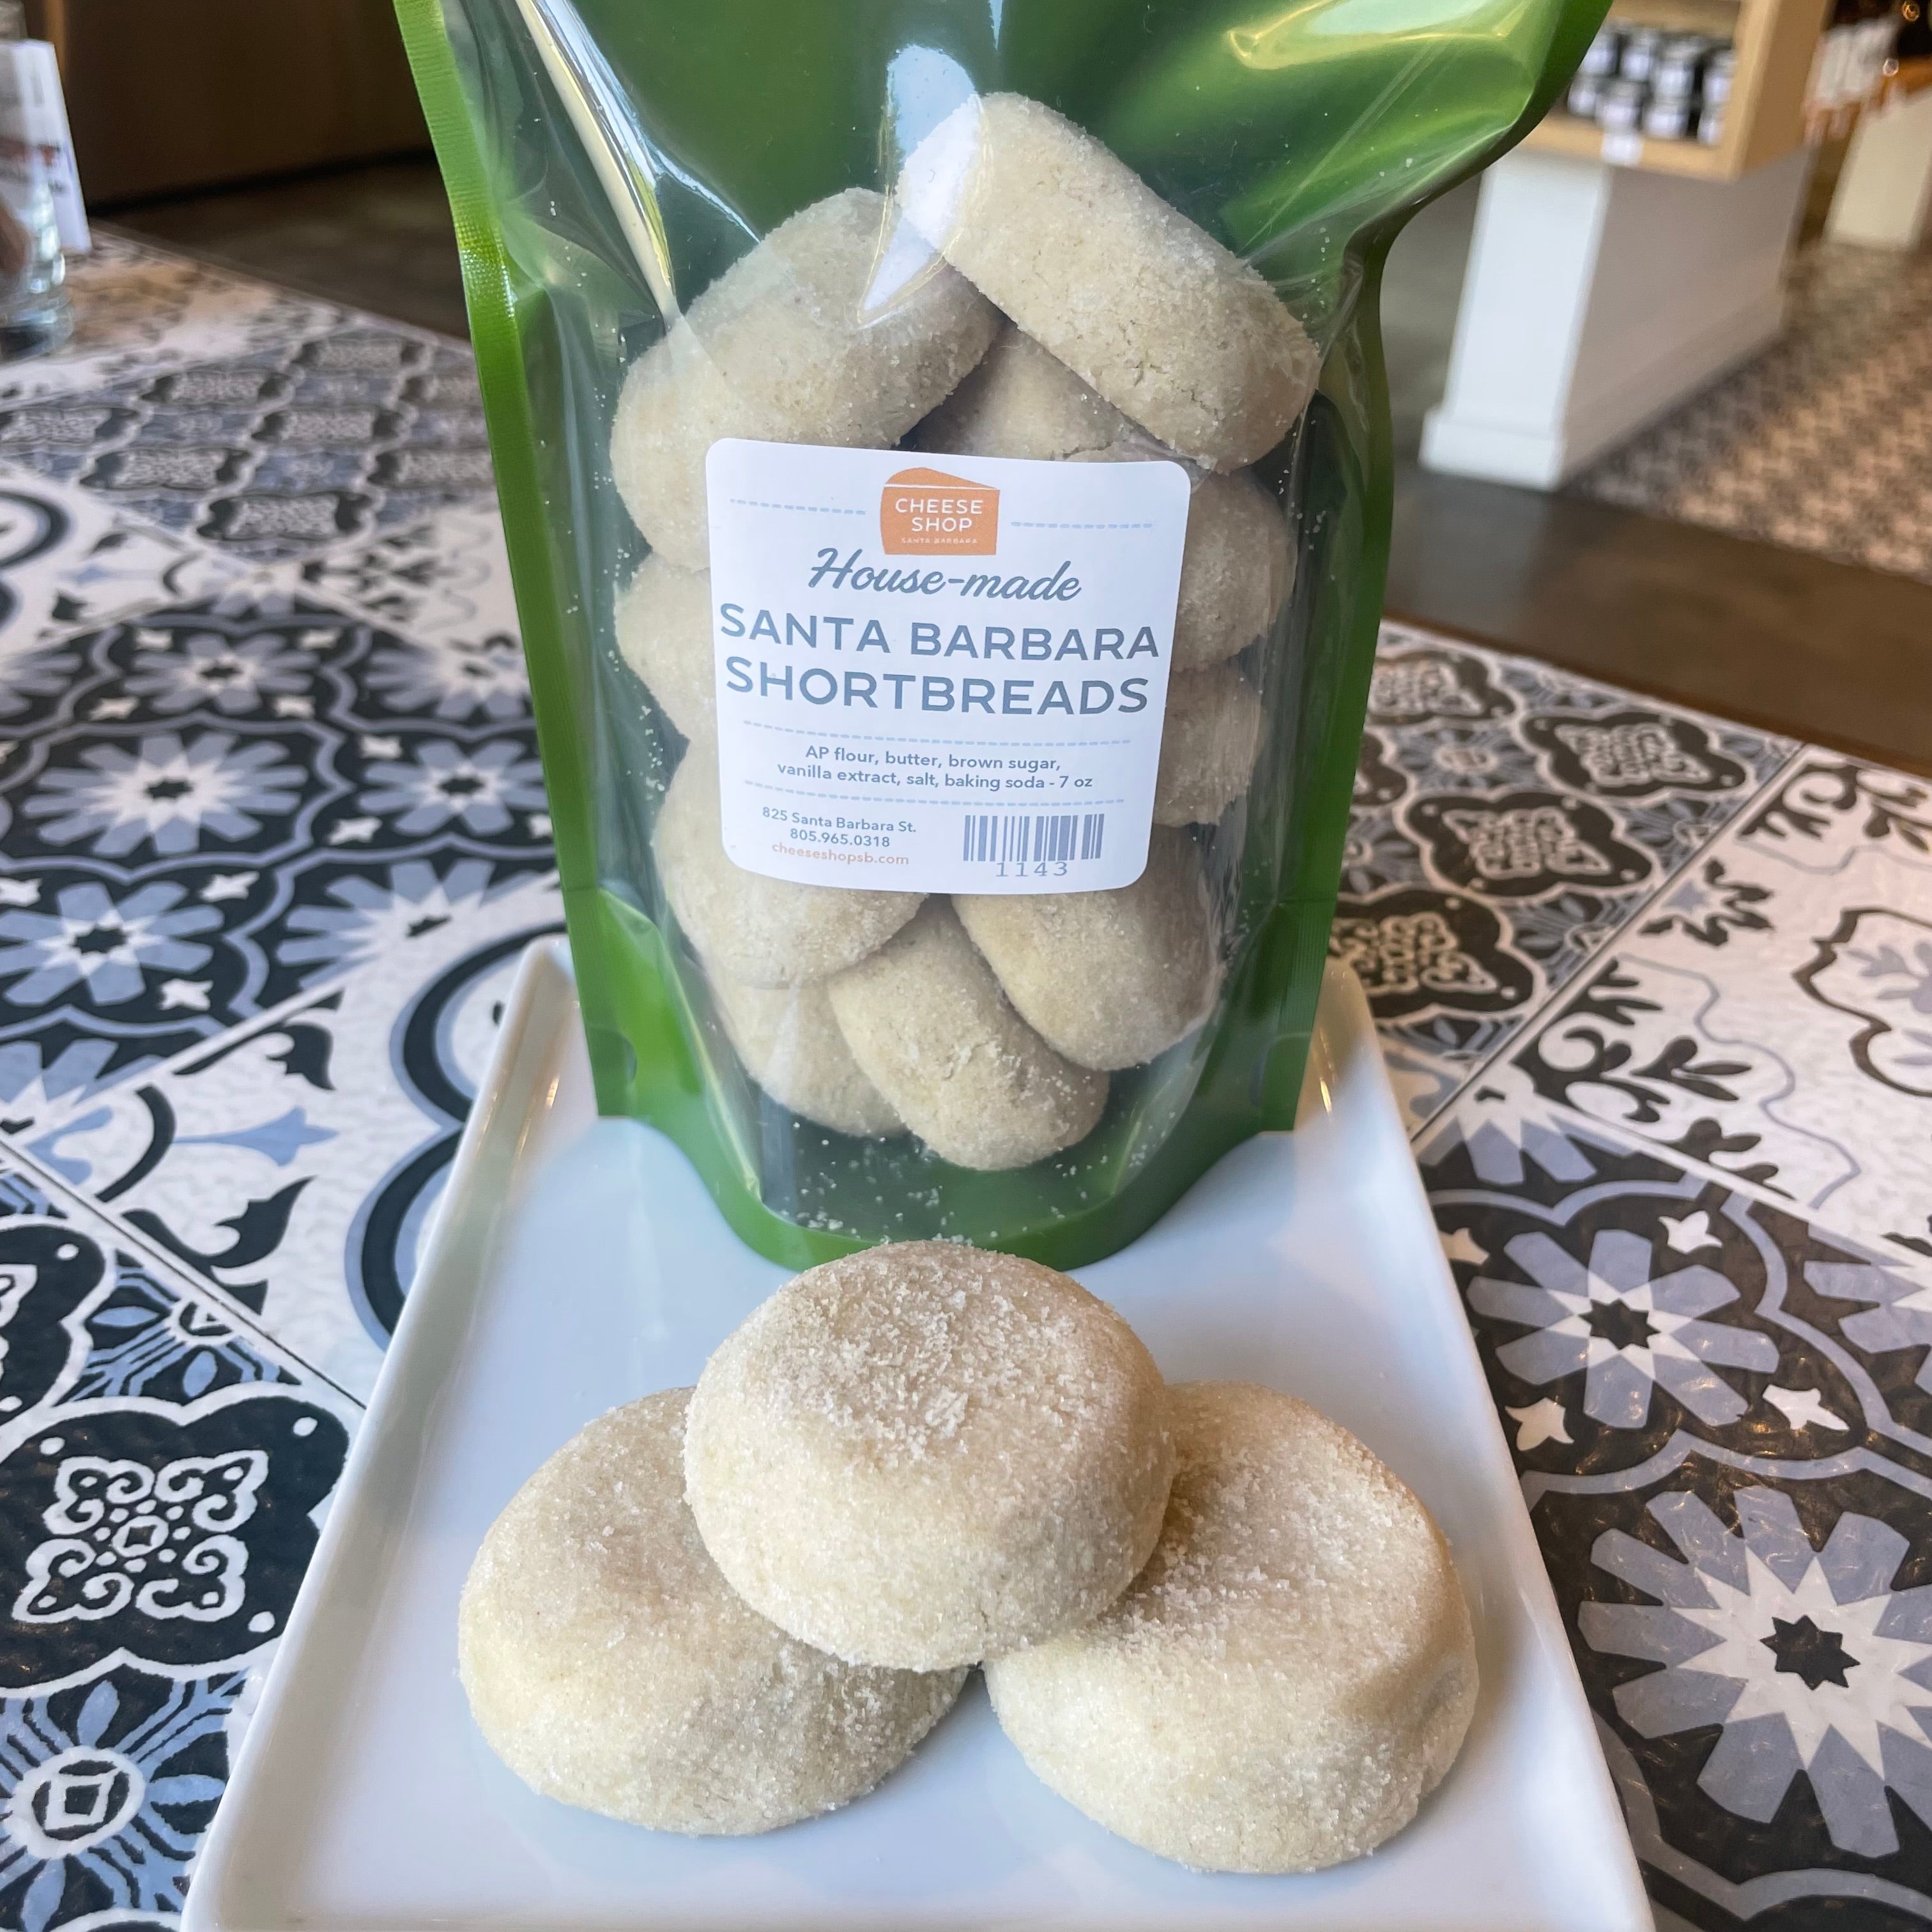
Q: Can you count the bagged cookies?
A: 10